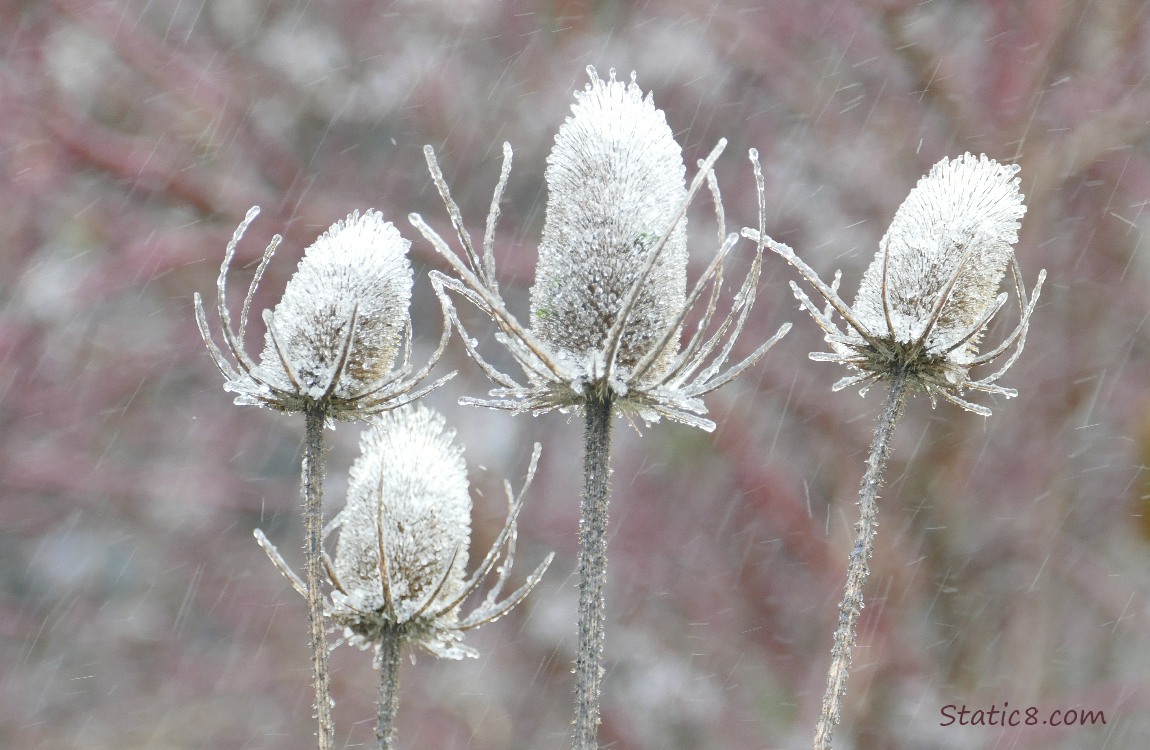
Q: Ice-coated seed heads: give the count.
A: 4